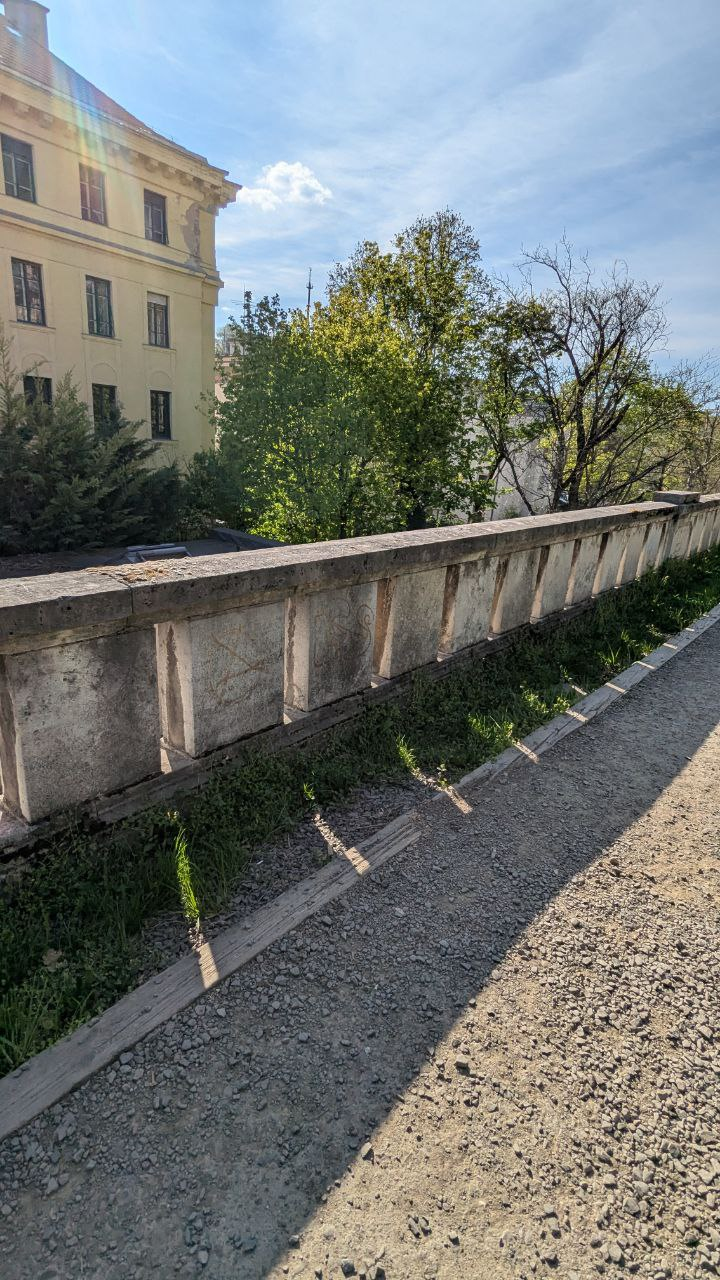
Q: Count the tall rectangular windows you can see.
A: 9